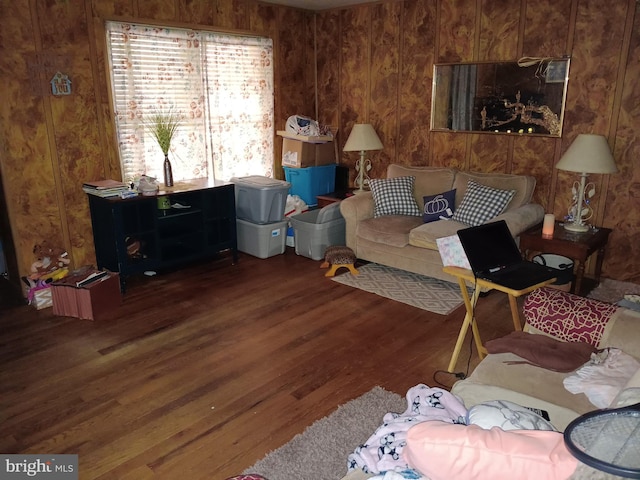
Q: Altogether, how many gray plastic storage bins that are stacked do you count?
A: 2